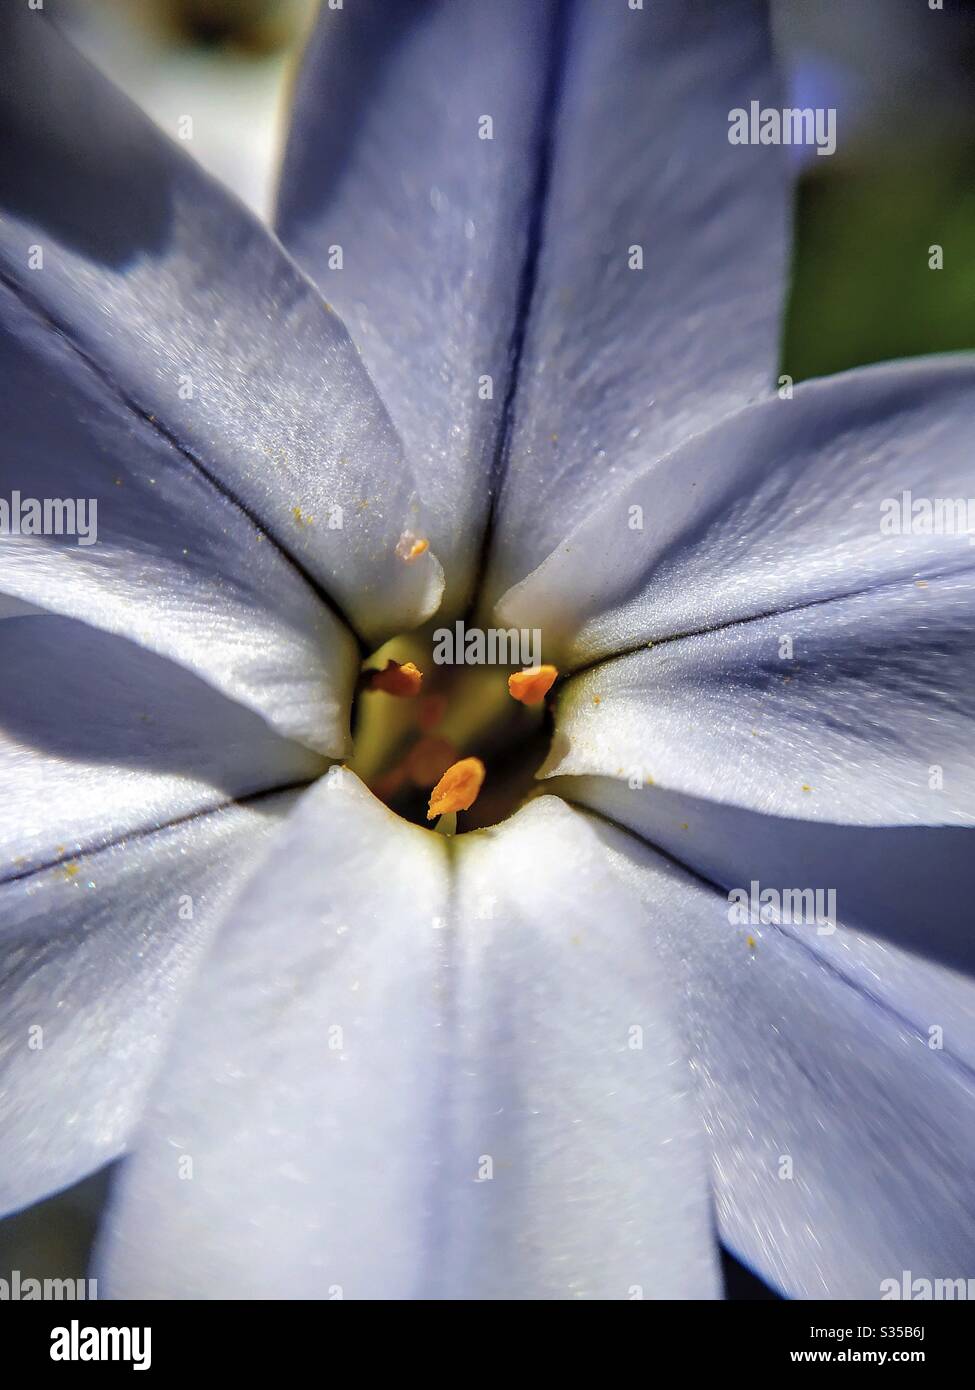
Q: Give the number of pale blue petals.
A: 6